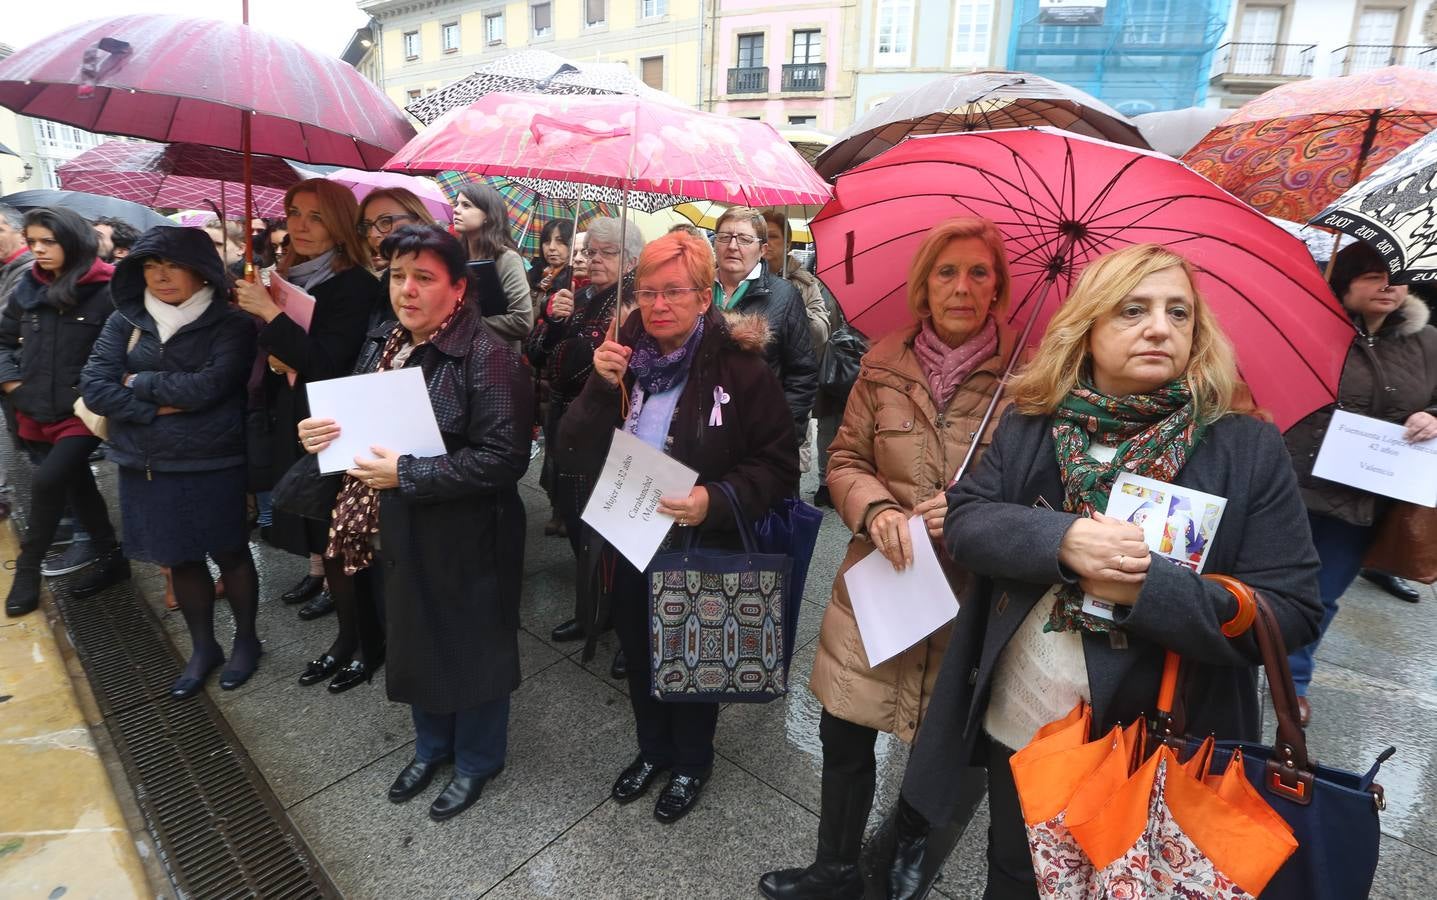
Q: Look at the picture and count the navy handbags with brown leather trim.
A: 1